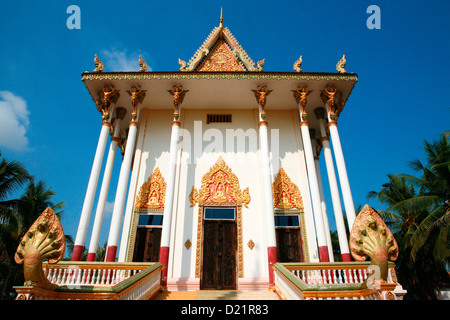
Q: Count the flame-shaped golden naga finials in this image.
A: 6